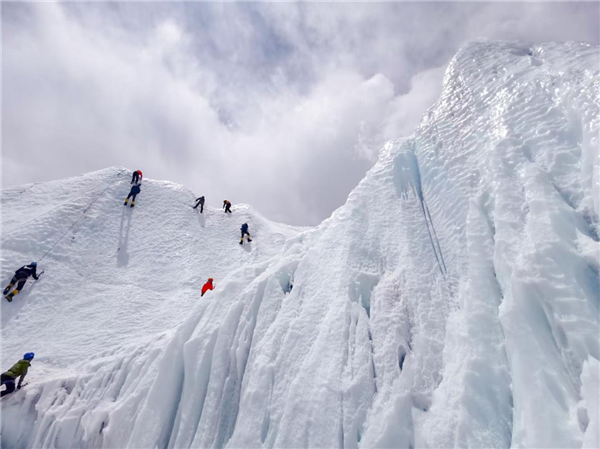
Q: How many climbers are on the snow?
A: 8